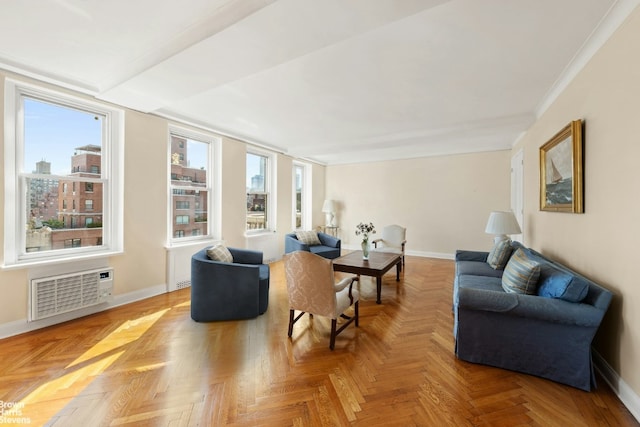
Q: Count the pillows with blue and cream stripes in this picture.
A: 2